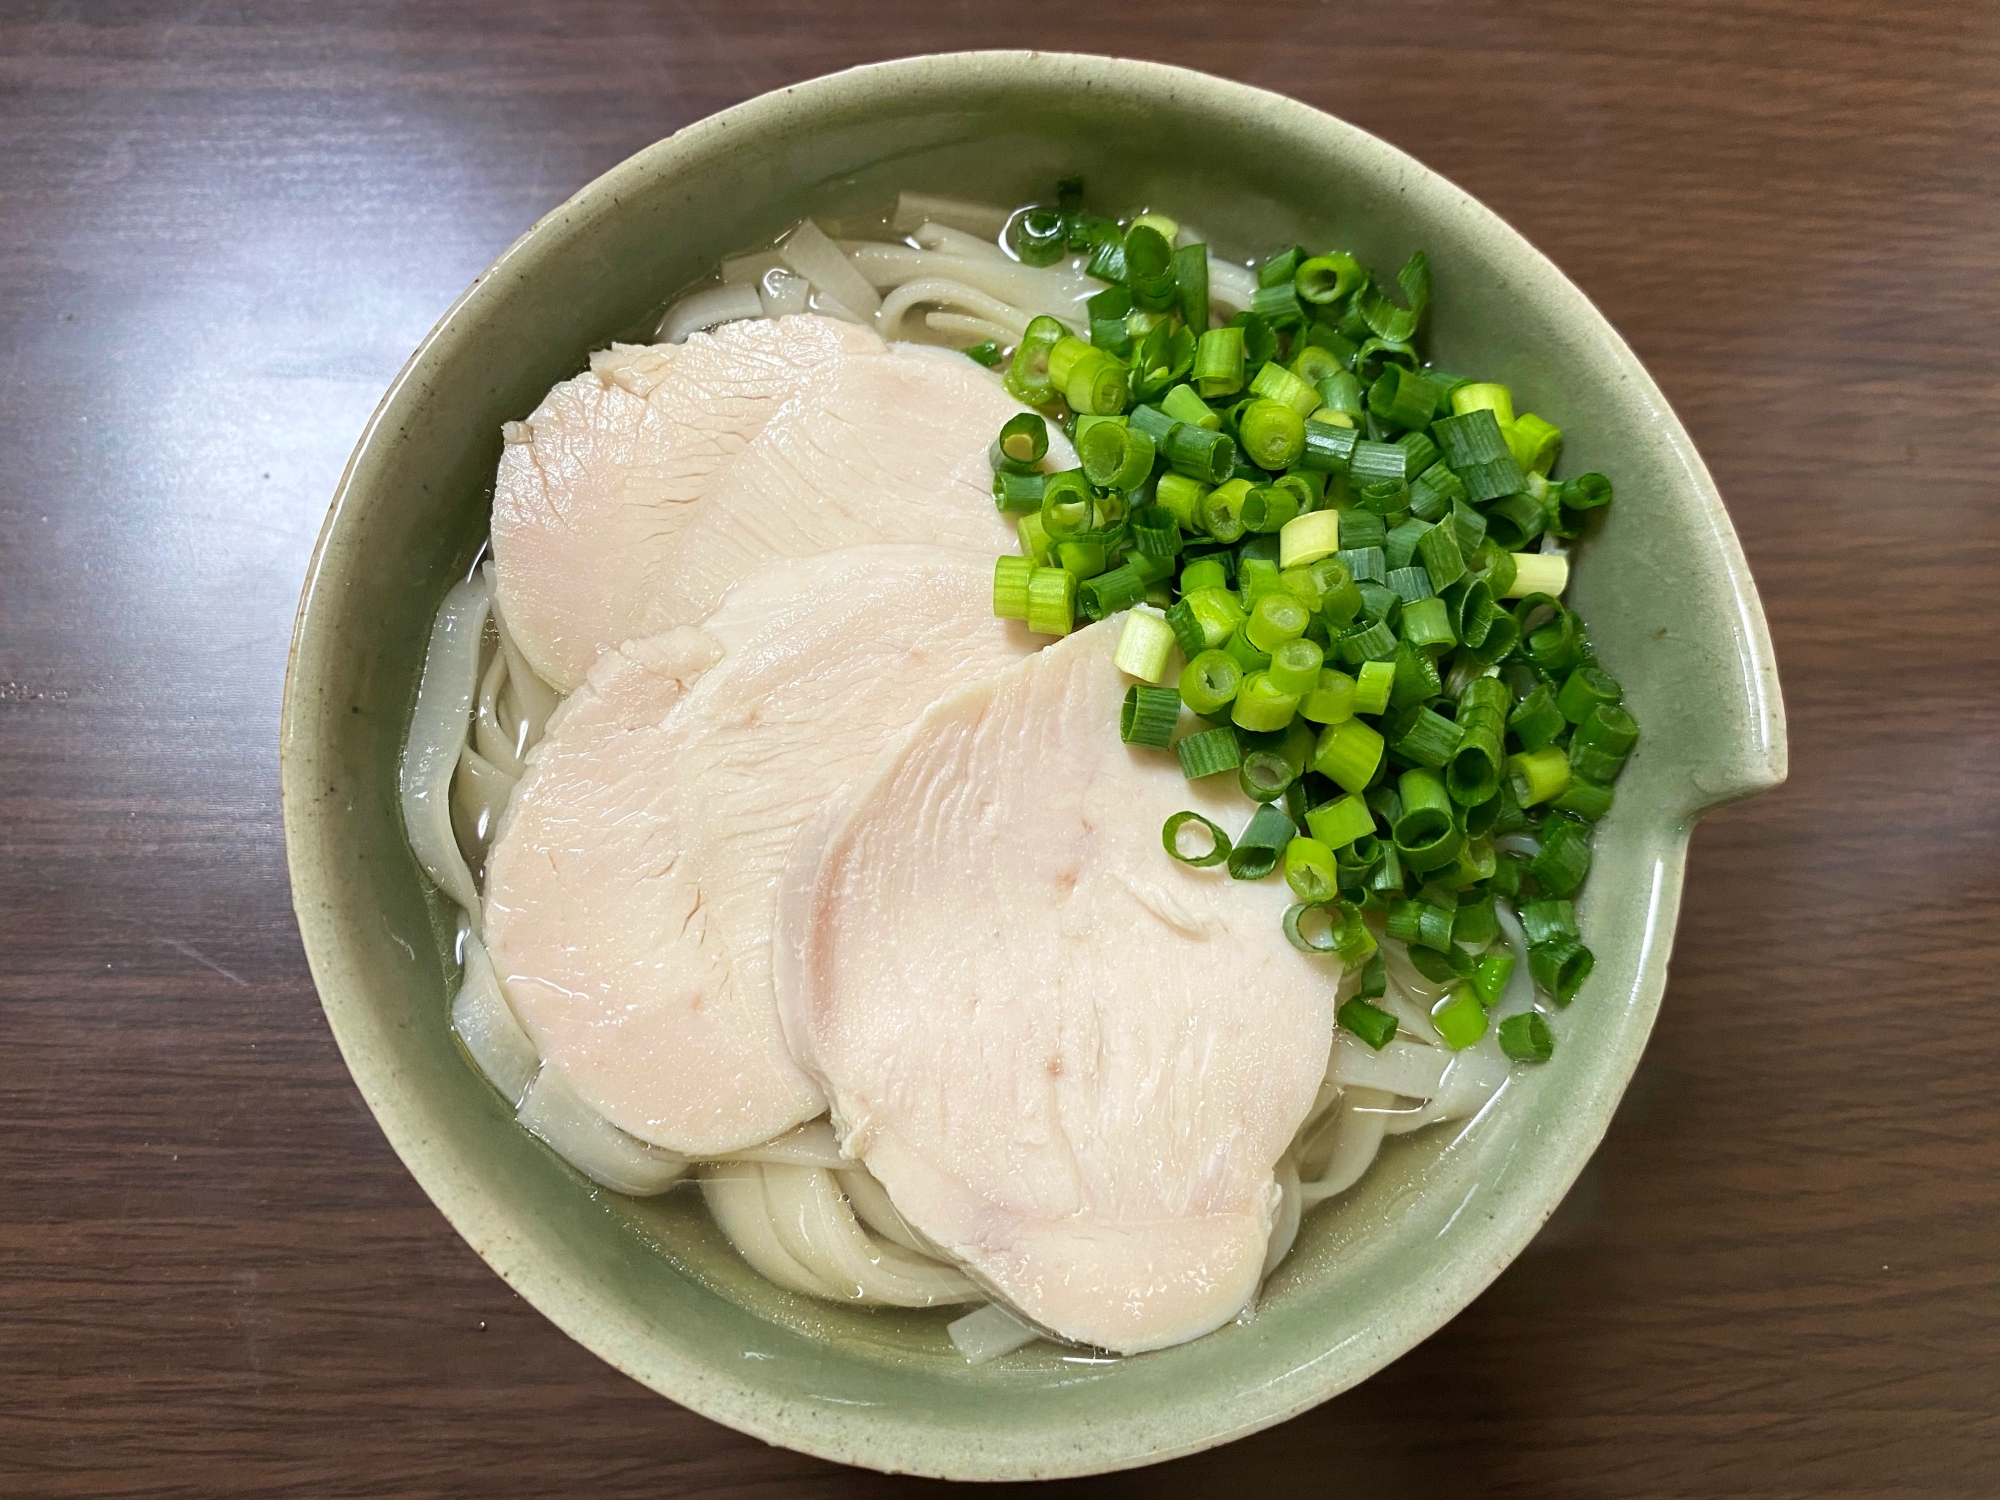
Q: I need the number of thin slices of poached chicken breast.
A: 3